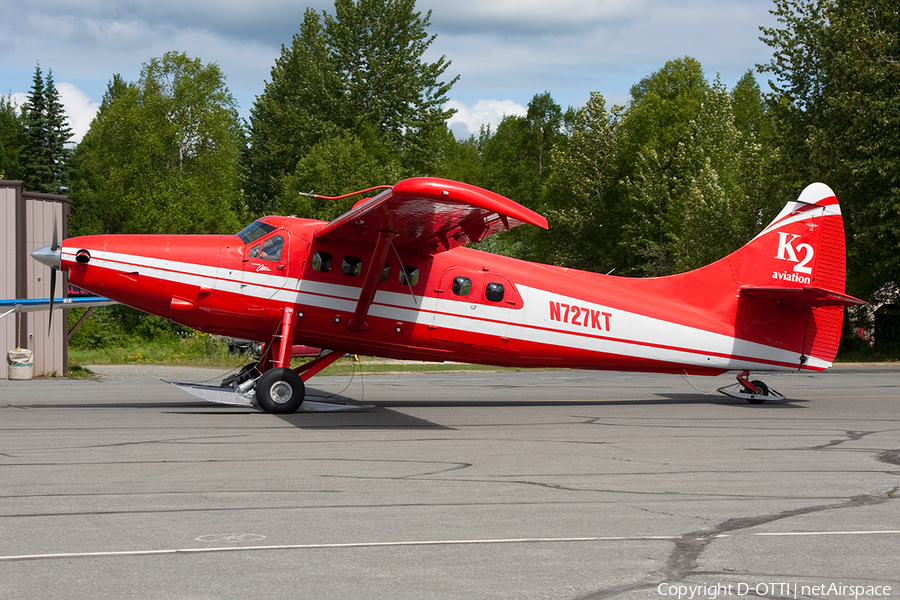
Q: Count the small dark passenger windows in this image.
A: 6